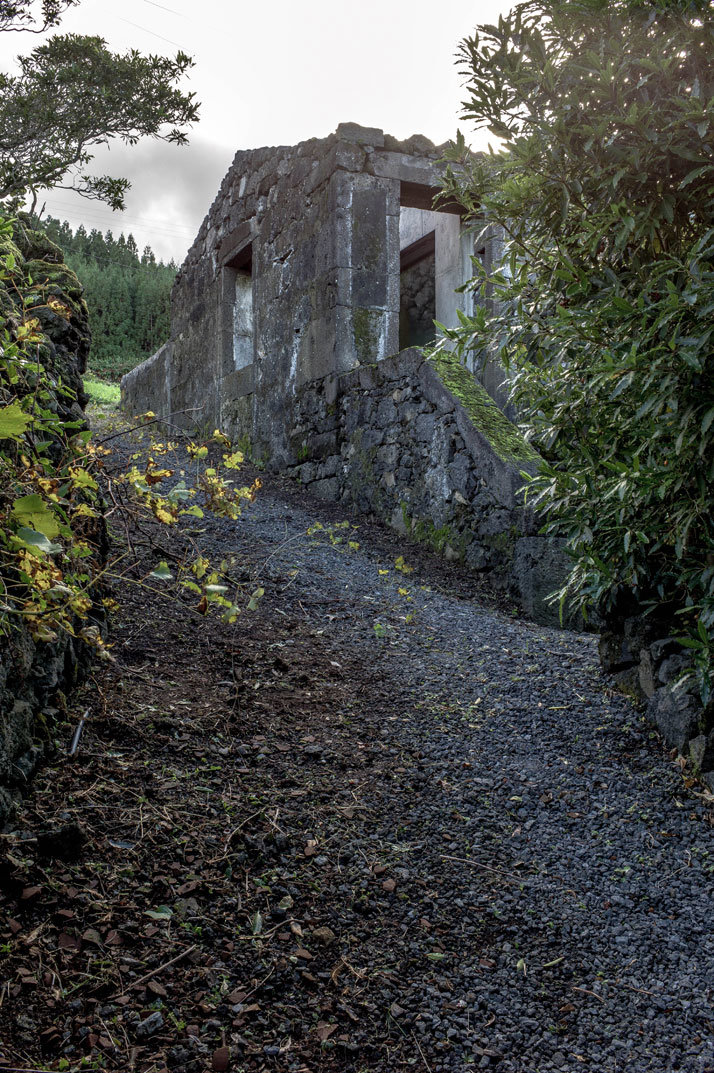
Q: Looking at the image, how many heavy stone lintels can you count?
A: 2